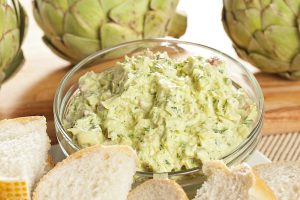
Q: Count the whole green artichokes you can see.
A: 3